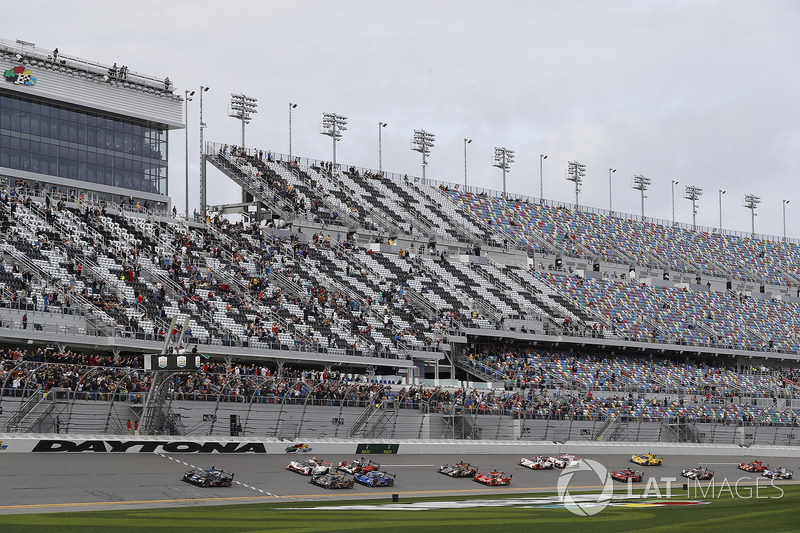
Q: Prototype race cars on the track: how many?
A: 14